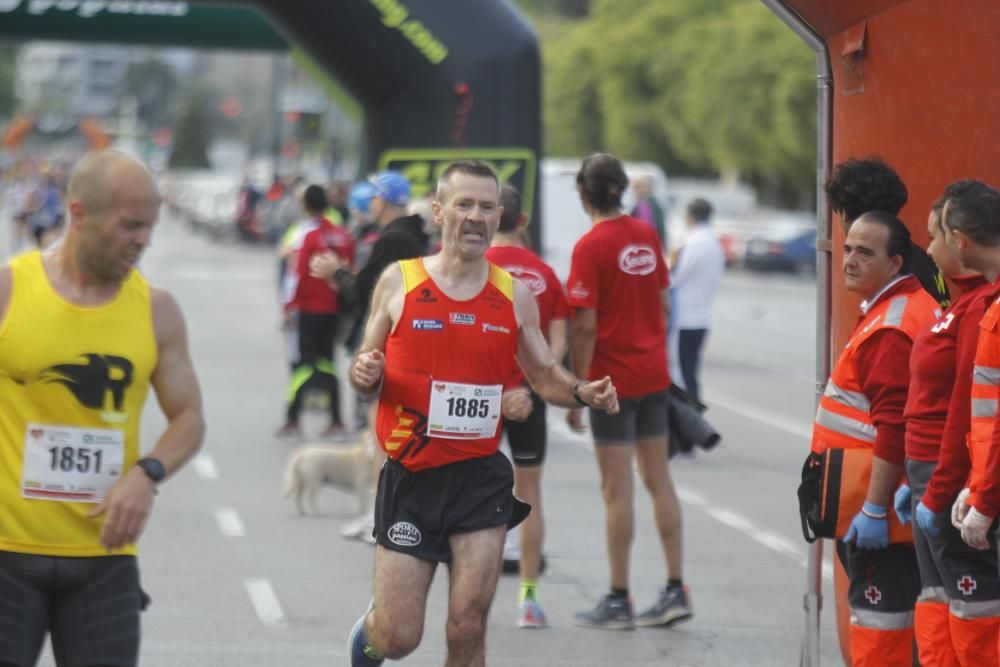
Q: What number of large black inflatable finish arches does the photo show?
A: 1